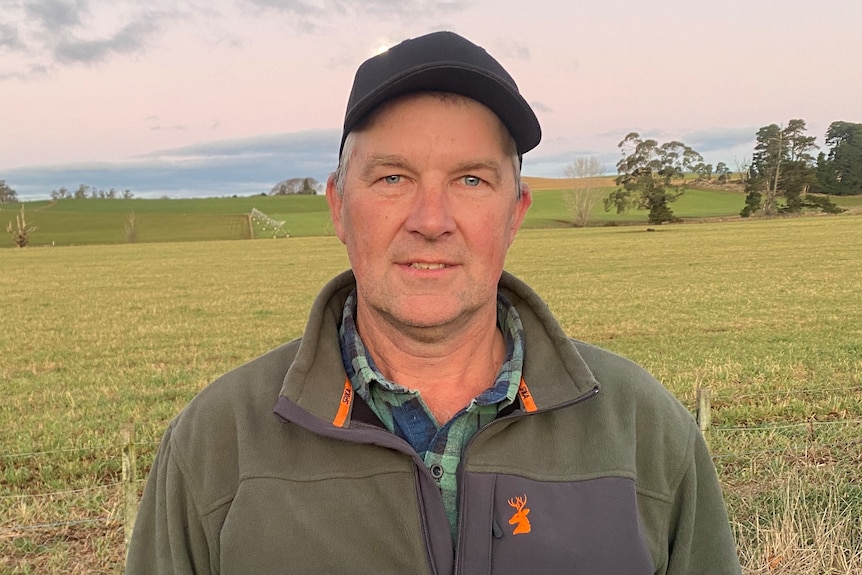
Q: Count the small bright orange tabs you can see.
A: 2